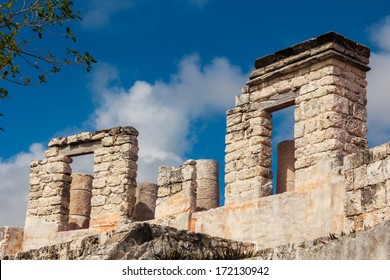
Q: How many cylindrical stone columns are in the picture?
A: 4